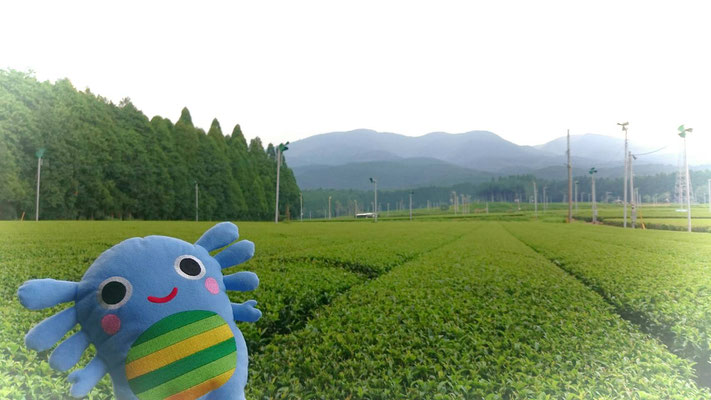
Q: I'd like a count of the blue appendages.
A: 8